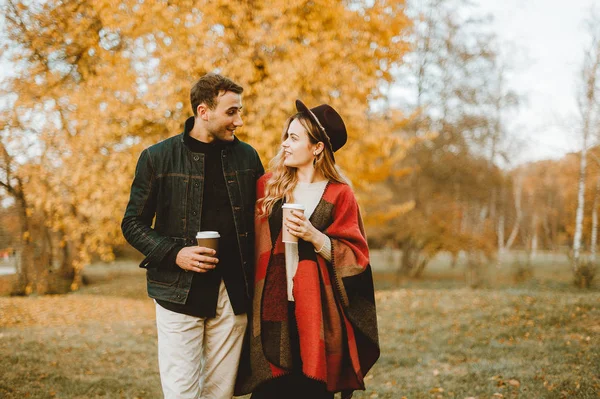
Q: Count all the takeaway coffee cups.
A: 2